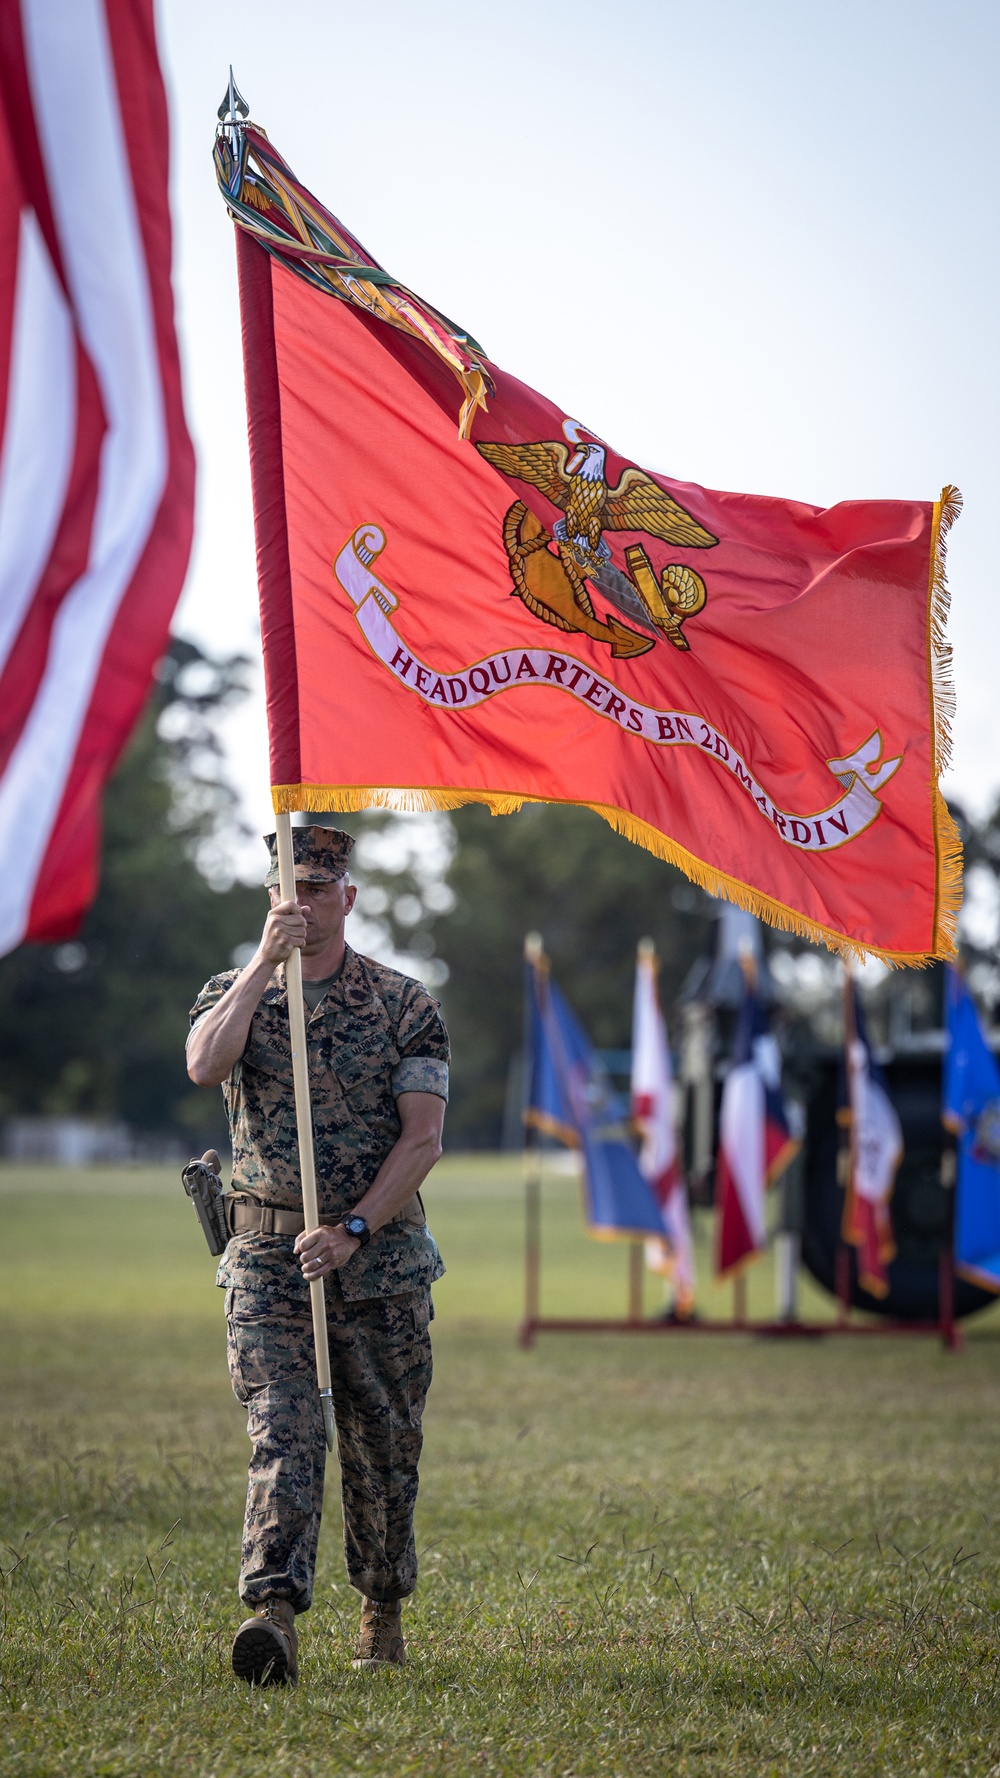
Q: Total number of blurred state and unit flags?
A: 5